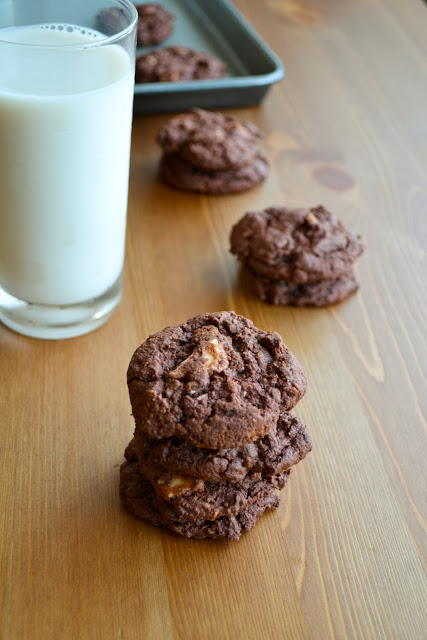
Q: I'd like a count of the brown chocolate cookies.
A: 10